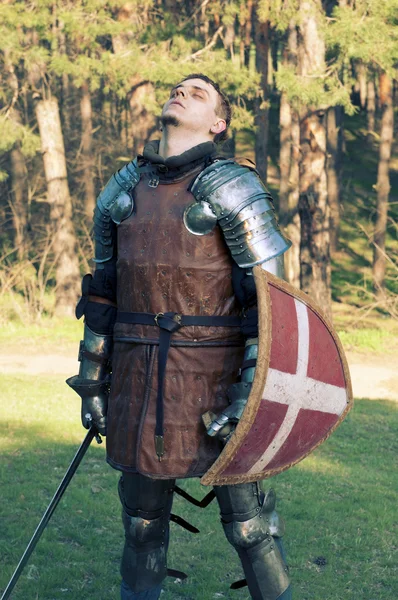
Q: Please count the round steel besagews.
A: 2